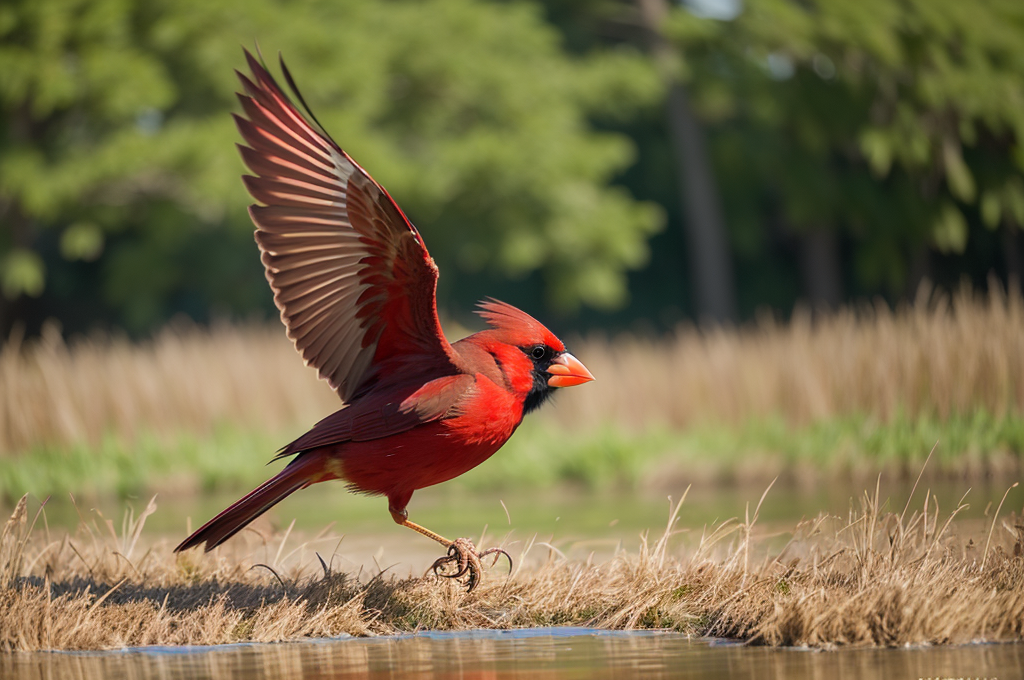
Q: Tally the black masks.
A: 1